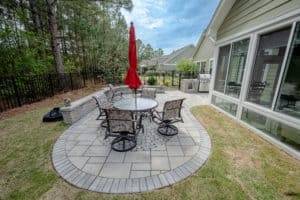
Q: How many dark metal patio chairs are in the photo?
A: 5